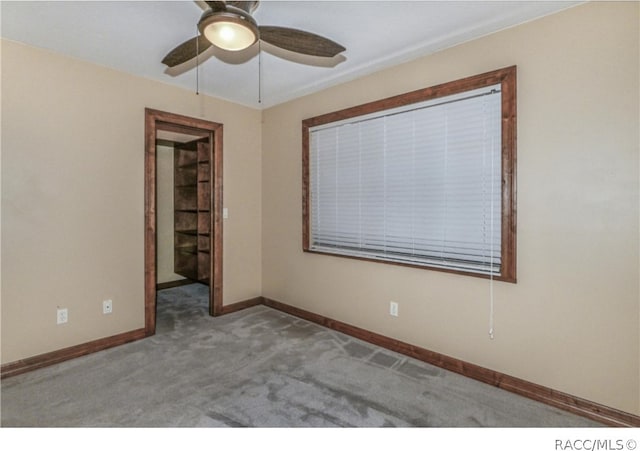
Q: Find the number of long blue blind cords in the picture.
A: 0